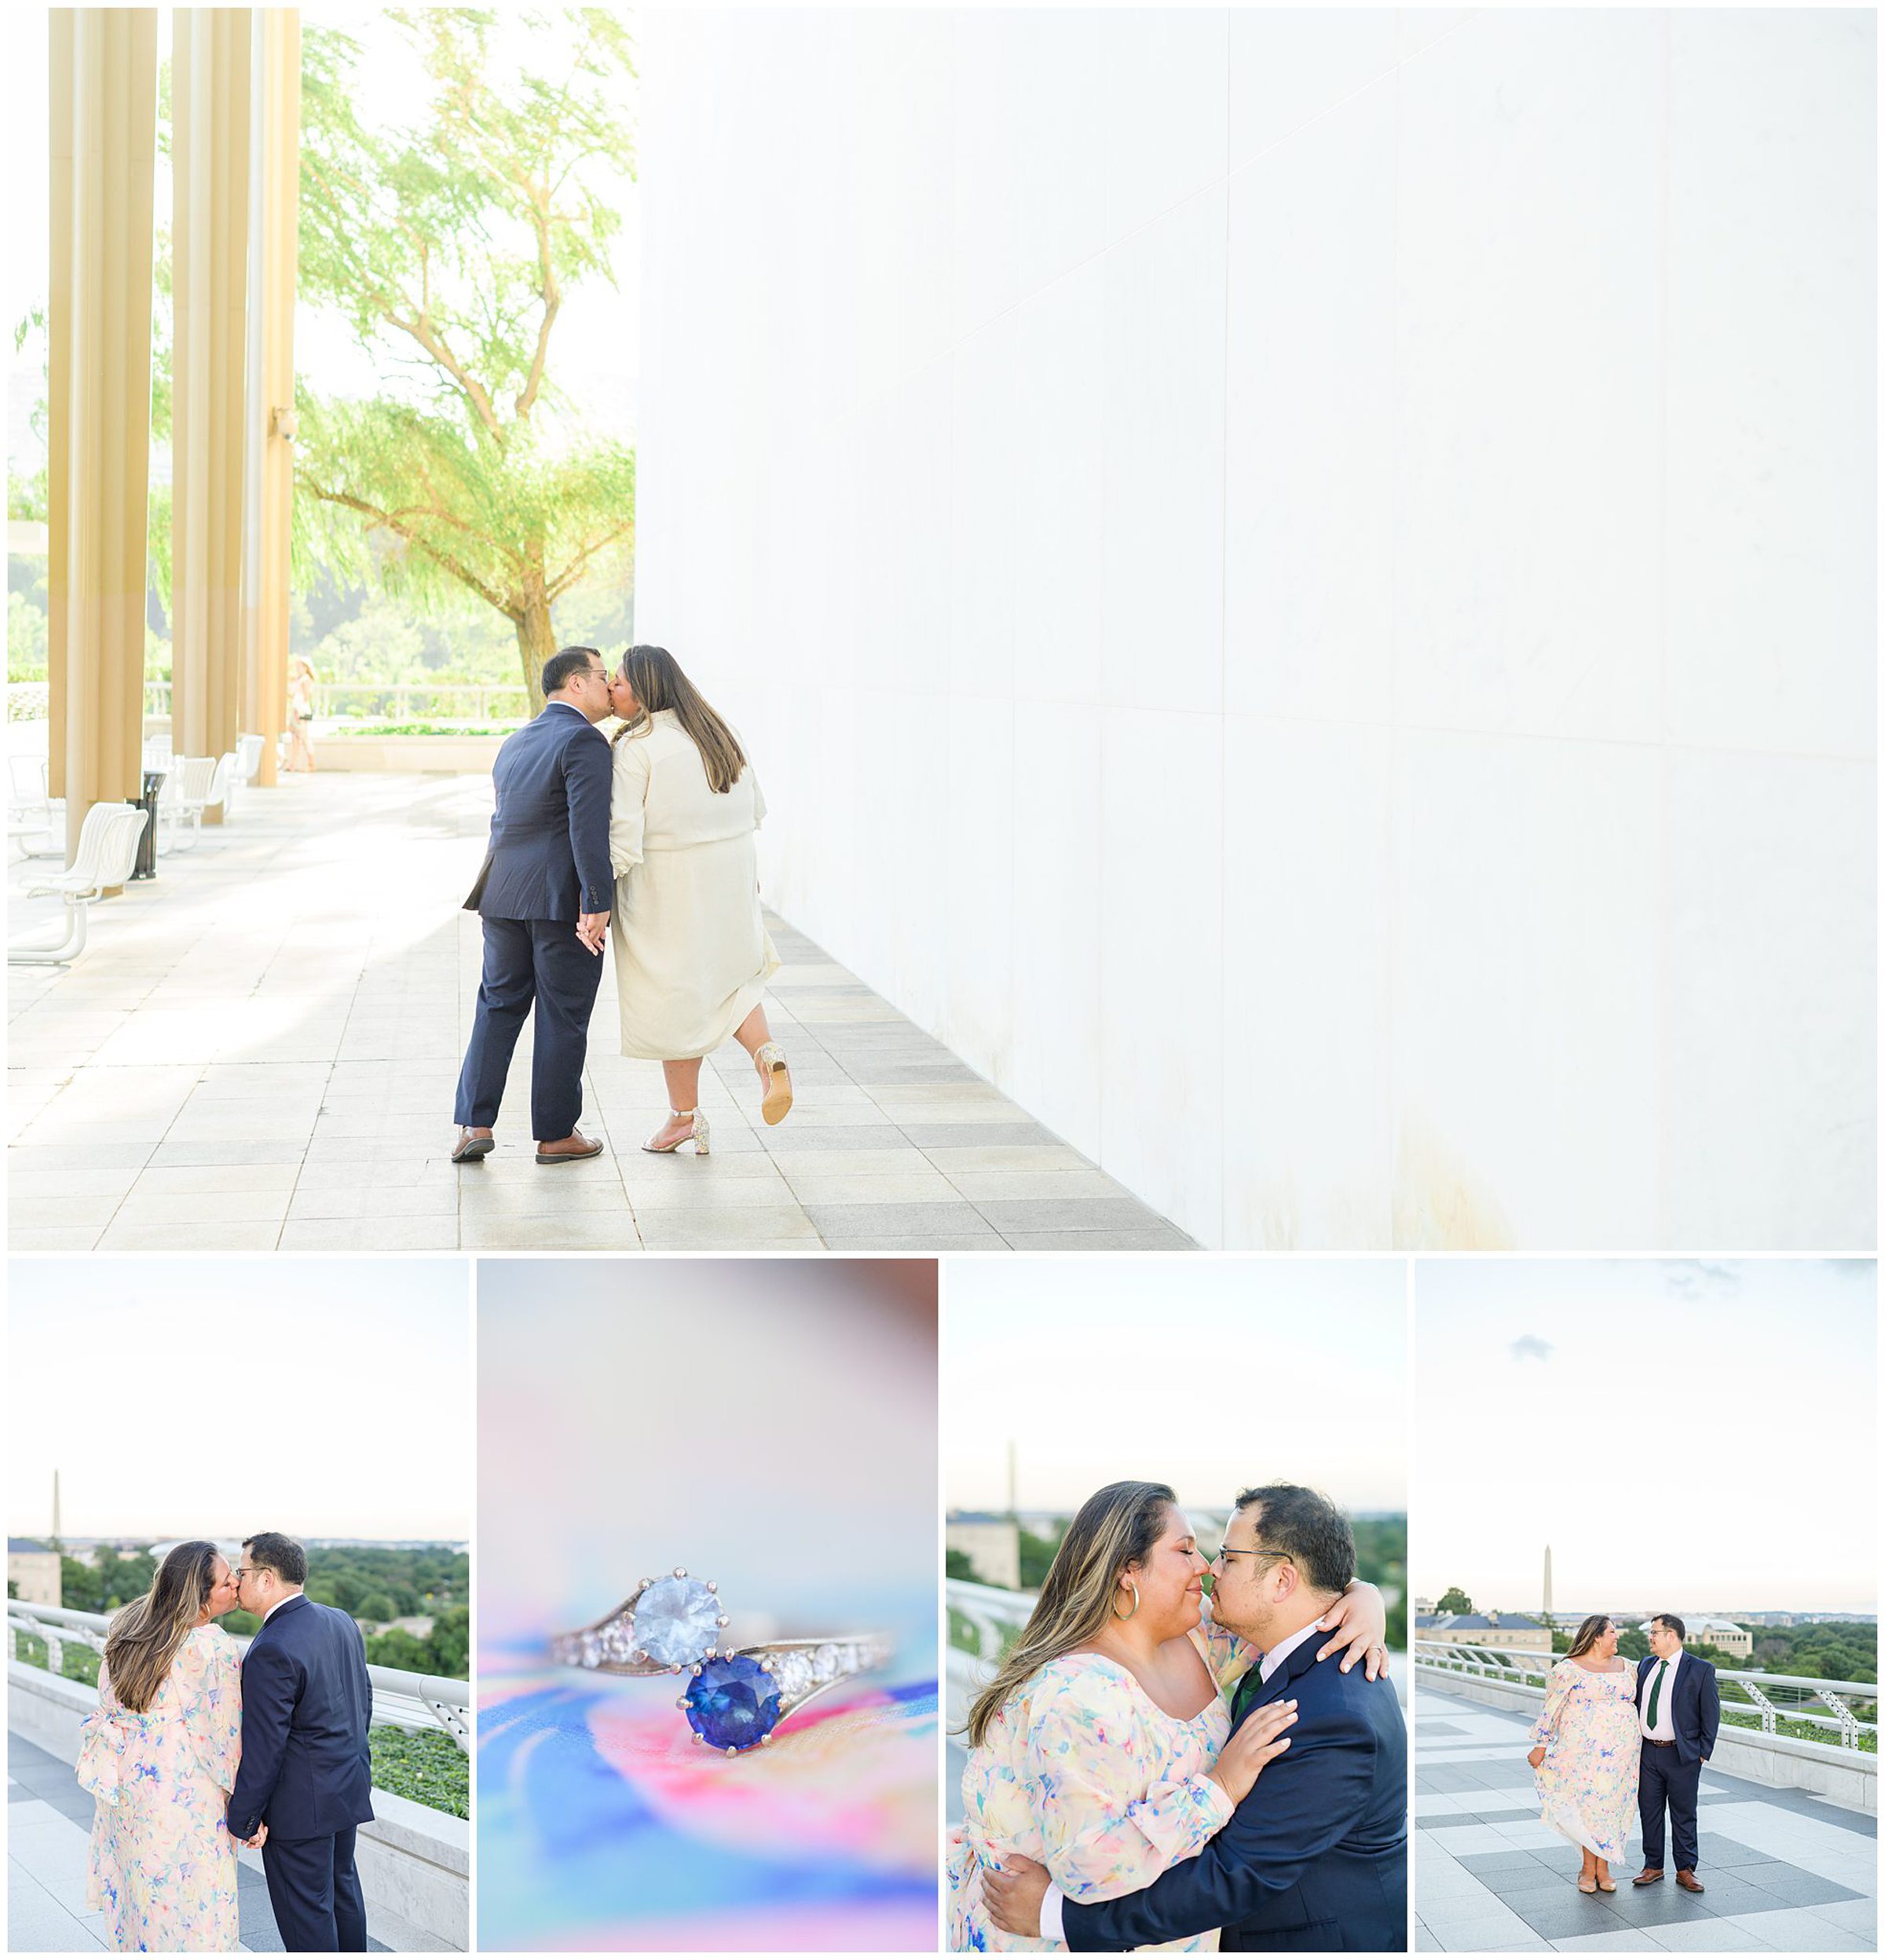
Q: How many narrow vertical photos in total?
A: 4